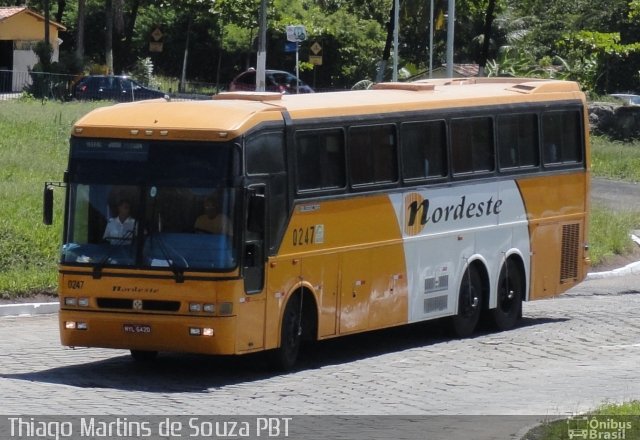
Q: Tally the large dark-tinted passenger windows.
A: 6